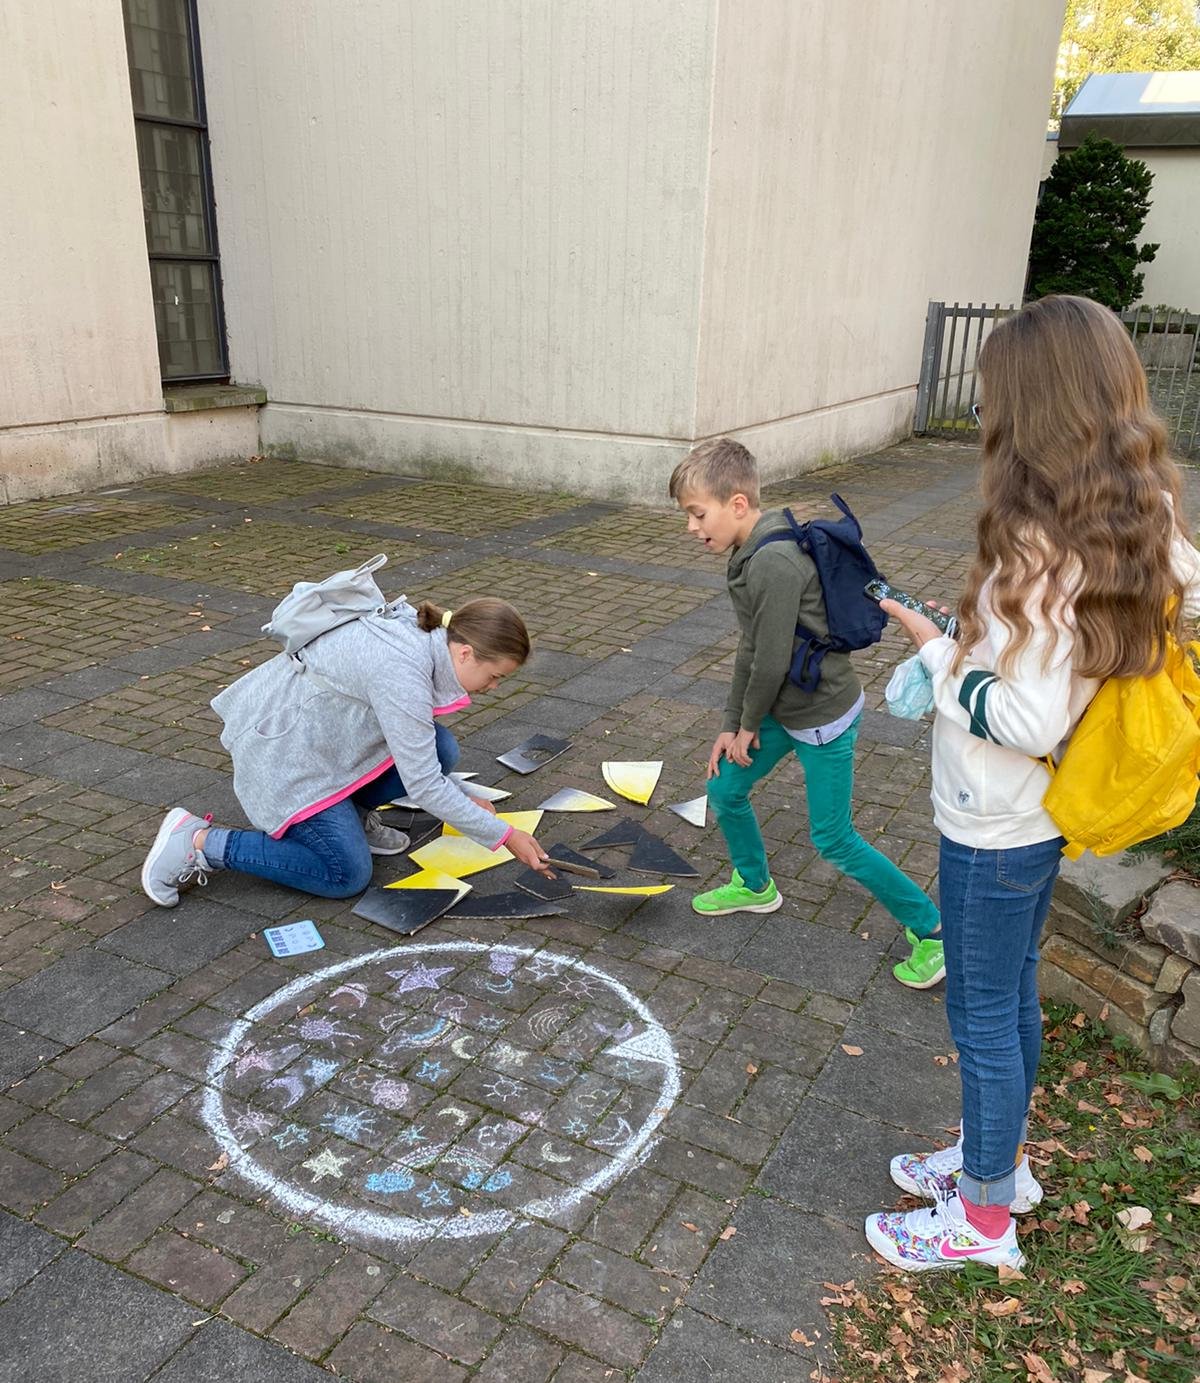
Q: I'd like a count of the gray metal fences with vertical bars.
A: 1